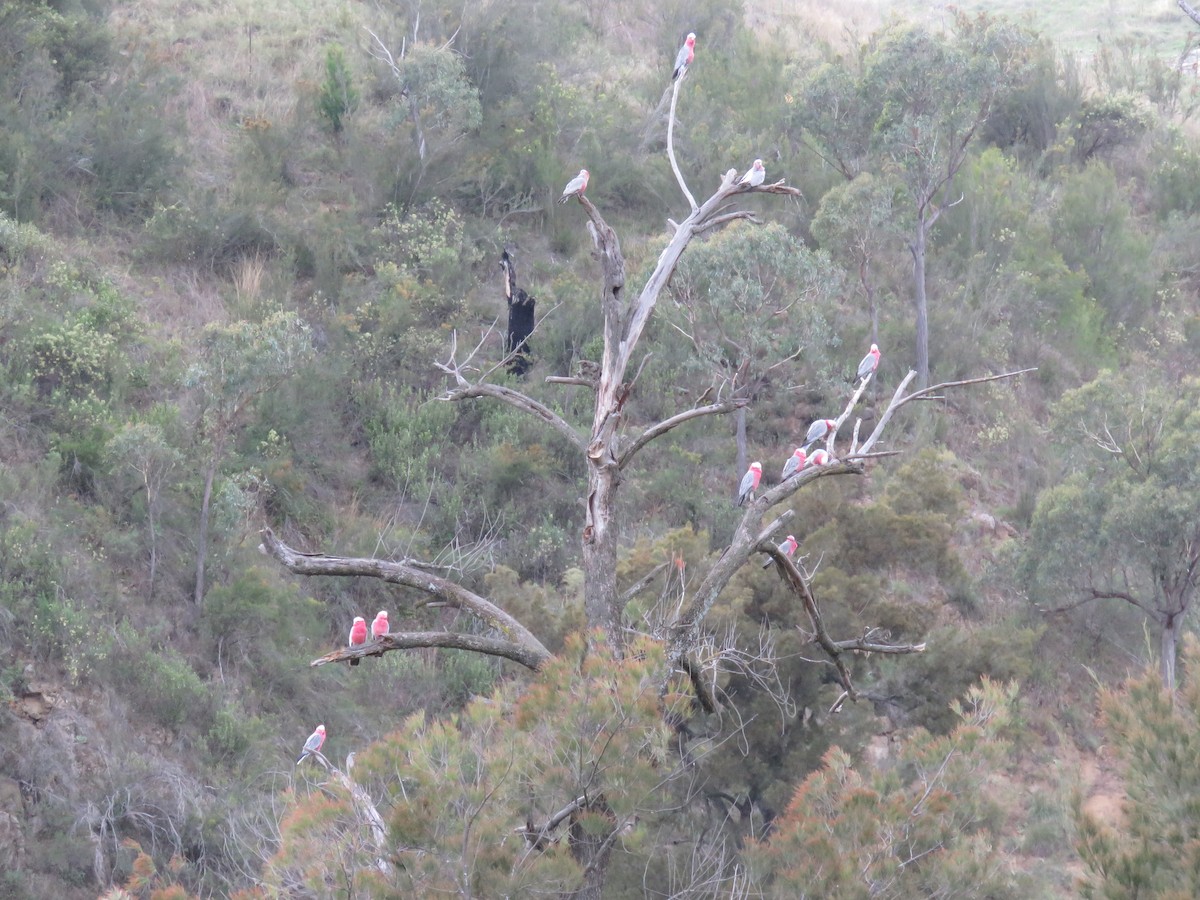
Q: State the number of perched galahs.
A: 12